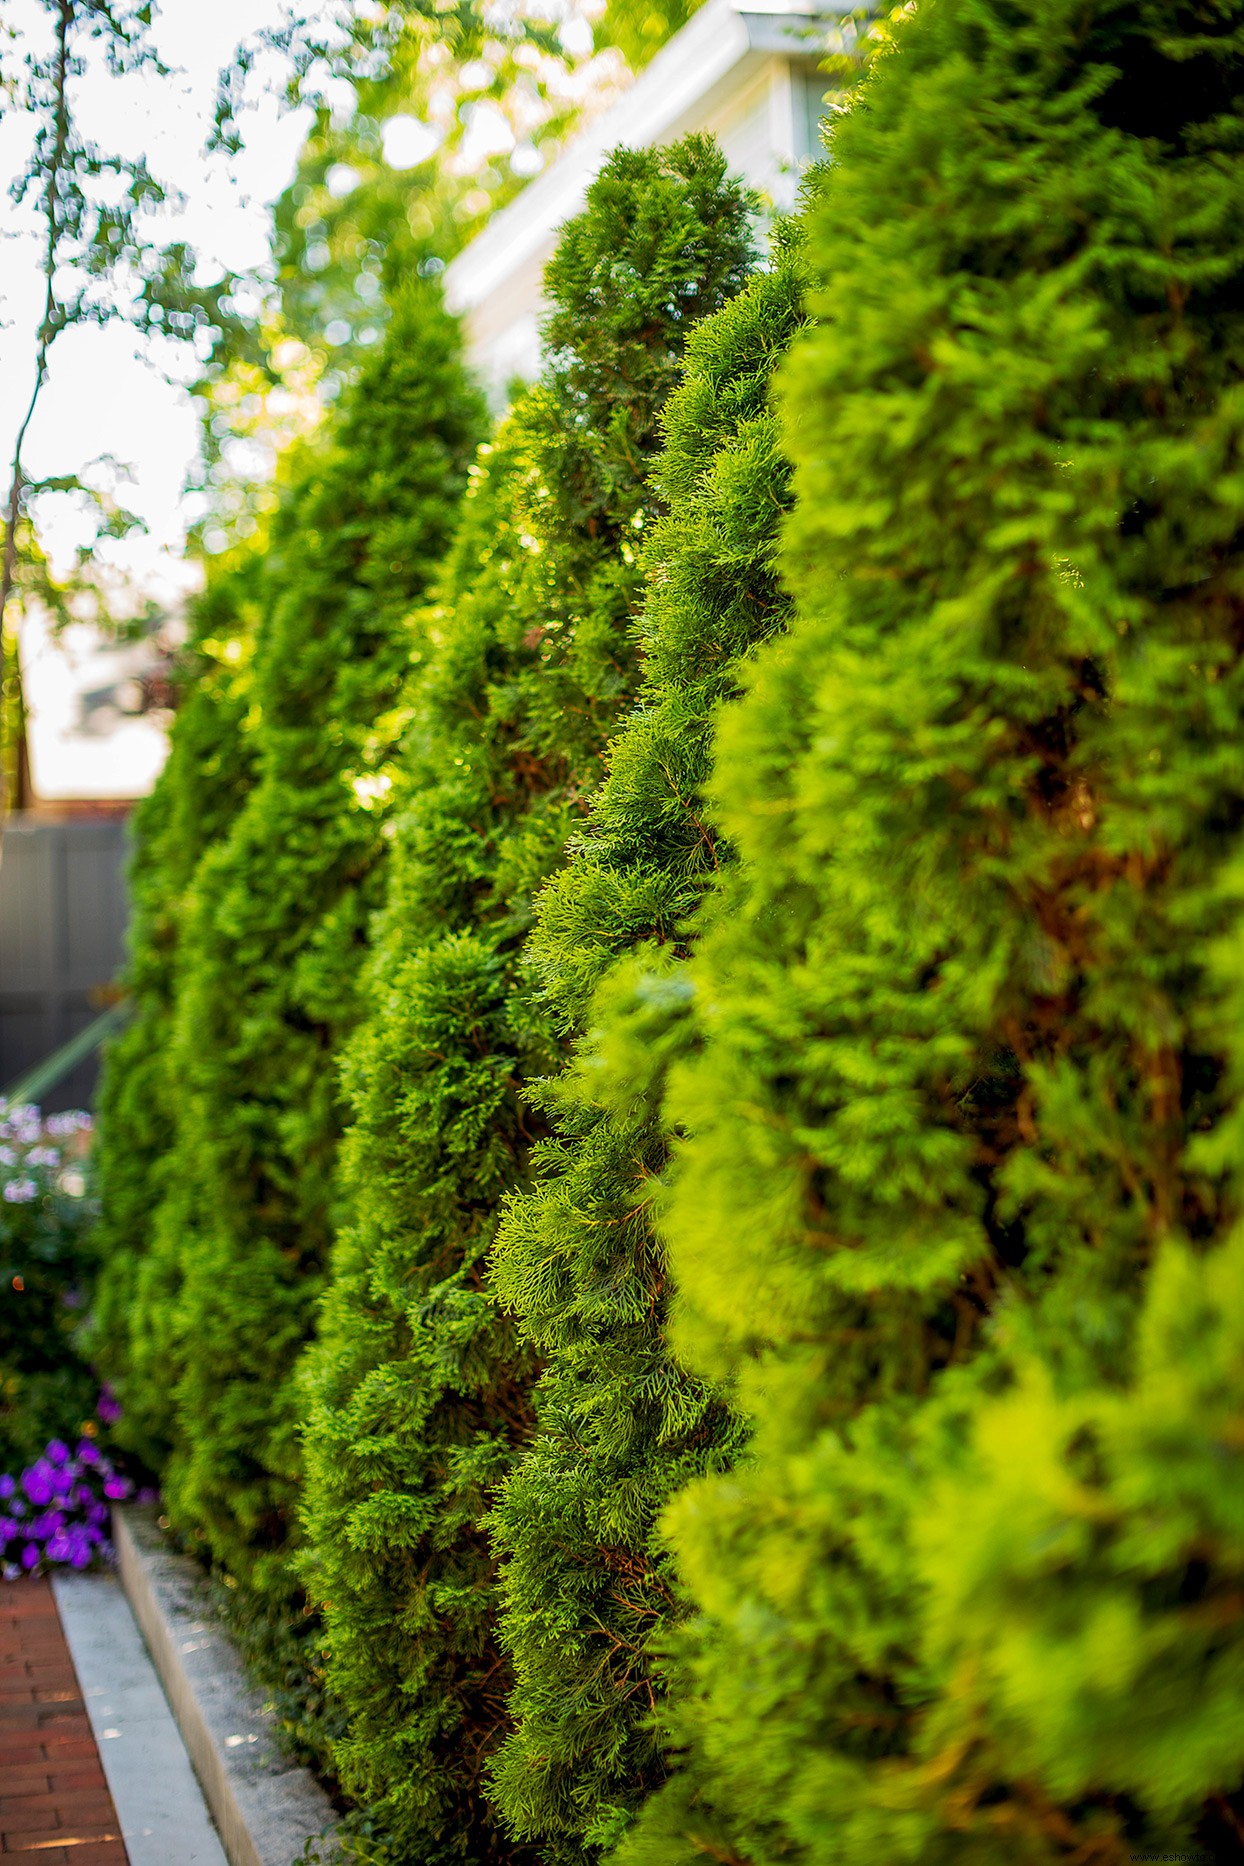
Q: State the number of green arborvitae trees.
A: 5